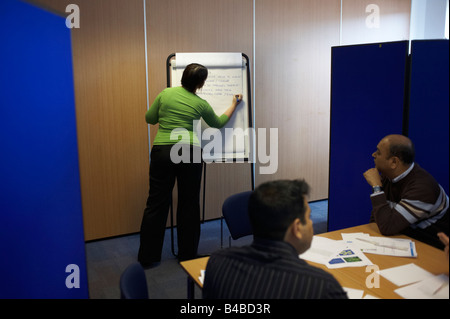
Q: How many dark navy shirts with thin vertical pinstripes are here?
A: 1